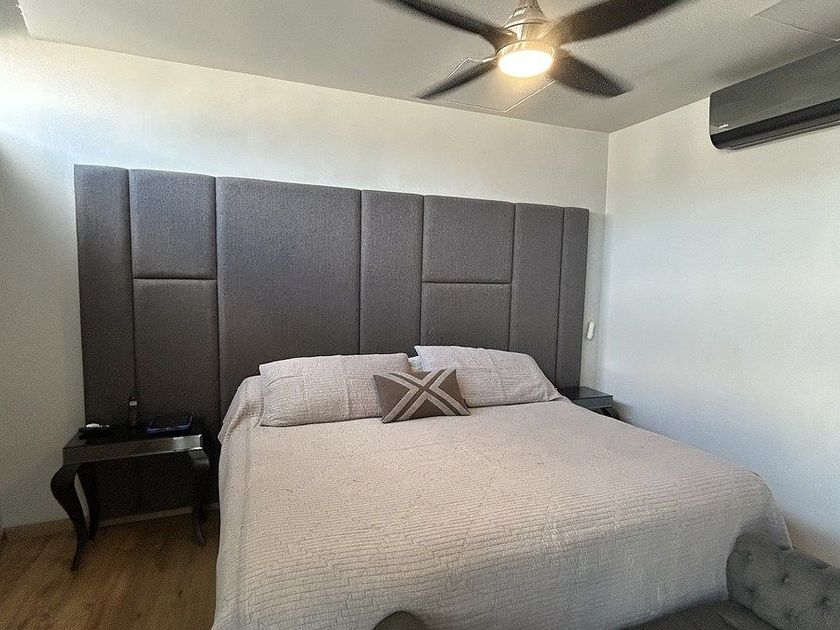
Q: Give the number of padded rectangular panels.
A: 9